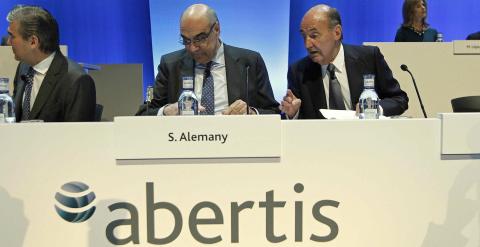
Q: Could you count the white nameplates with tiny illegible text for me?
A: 1